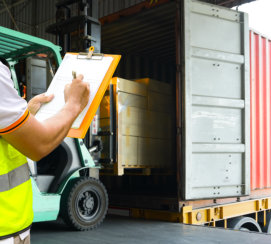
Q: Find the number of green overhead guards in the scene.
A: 1